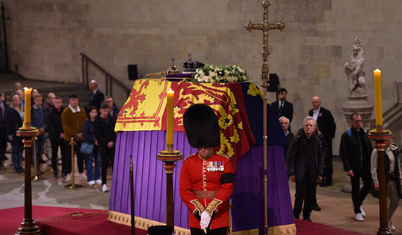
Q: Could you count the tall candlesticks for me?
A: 3